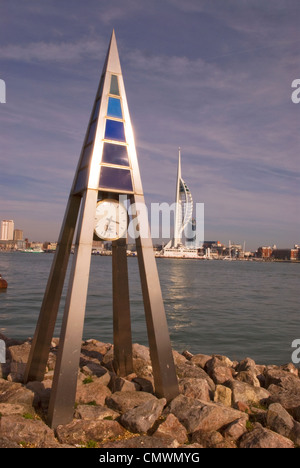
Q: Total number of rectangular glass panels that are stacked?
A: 5